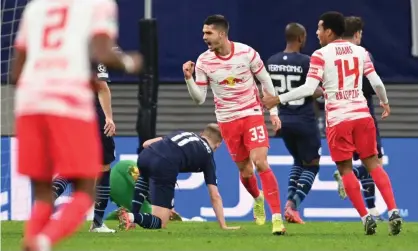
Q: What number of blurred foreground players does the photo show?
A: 1